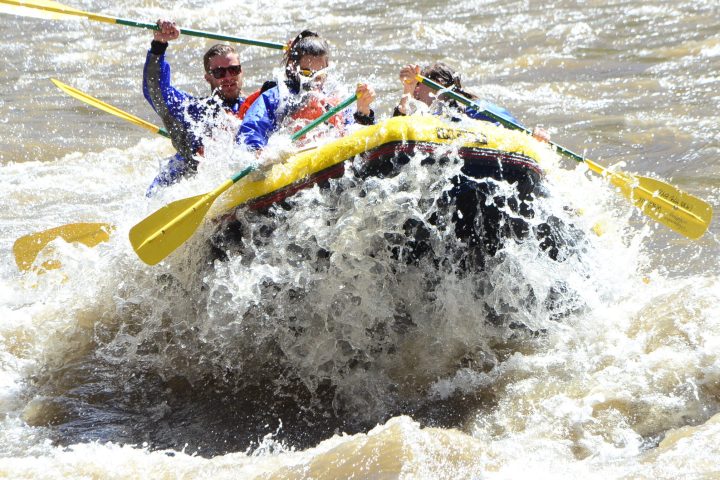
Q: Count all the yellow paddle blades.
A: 5